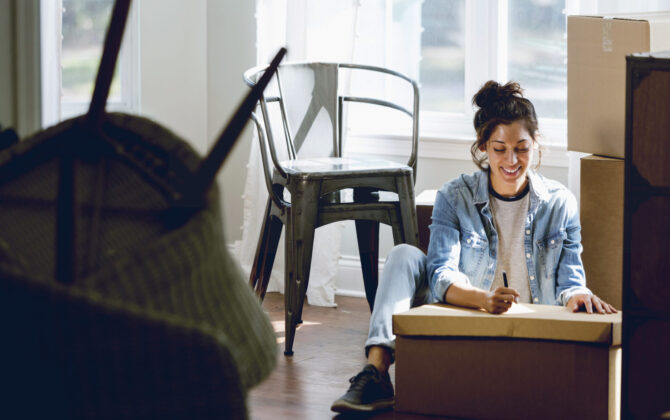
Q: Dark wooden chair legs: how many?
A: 2